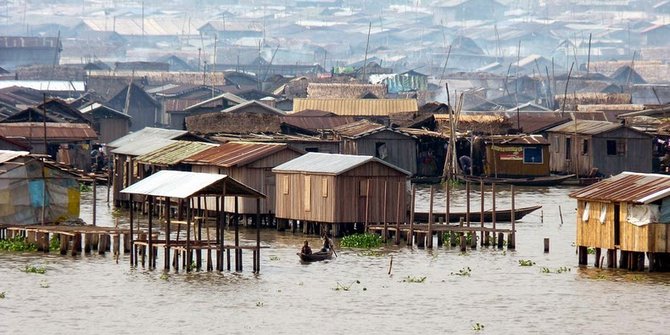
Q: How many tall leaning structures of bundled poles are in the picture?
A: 1